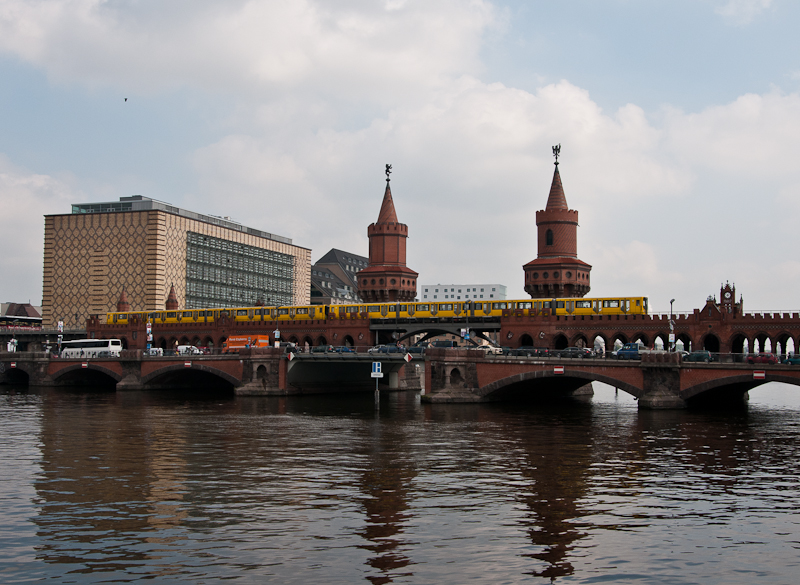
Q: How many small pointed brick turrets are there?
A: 2